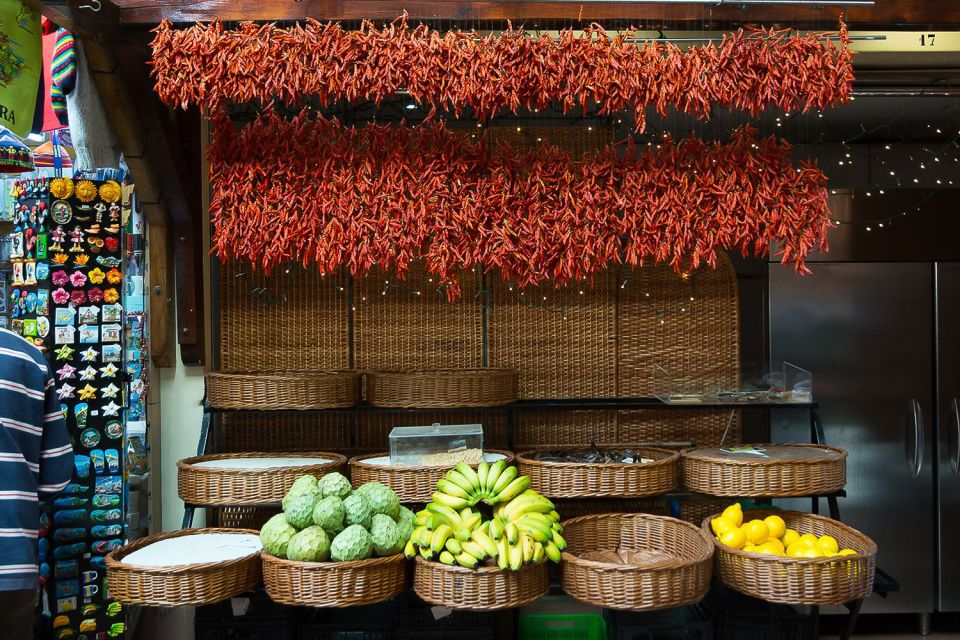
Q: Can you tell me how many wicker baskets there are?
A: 11